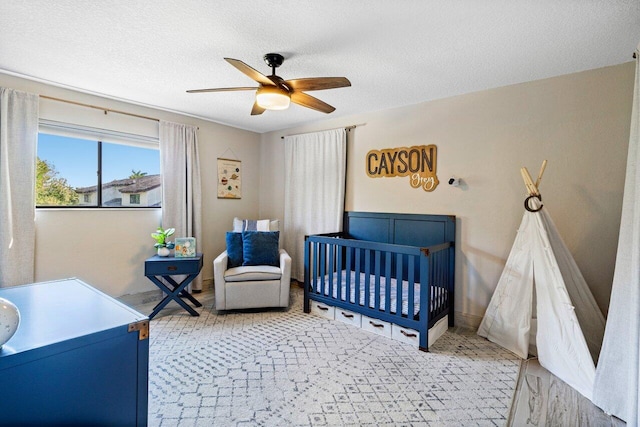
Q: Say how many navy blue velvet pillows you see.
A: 2